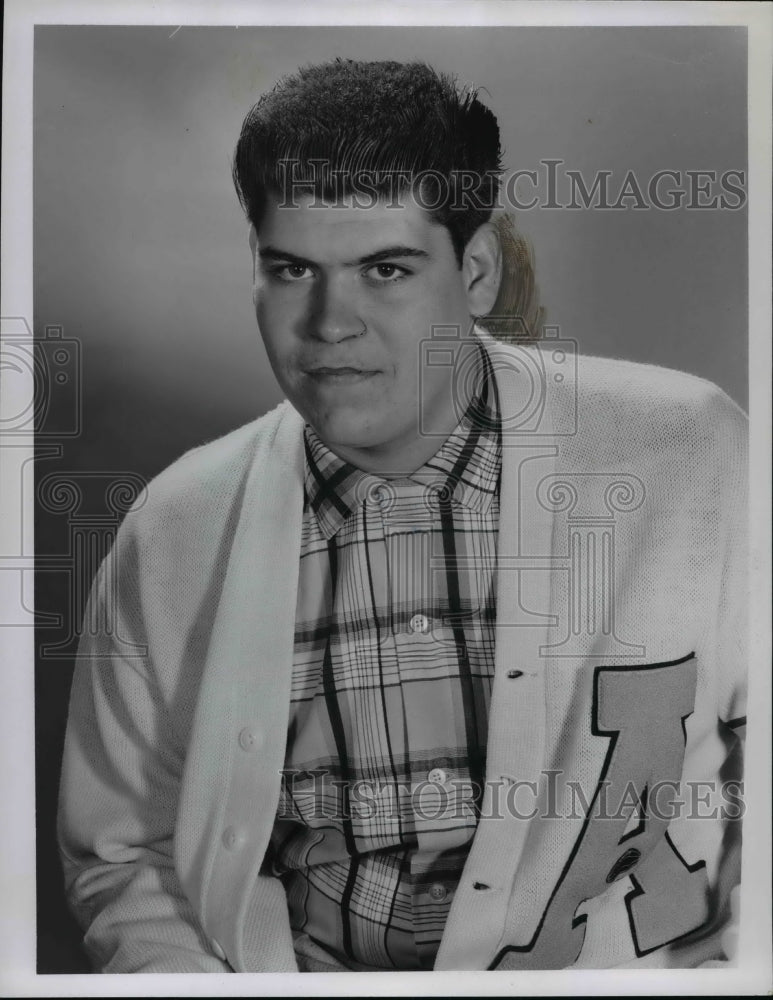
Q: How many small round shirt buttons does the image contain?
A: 3